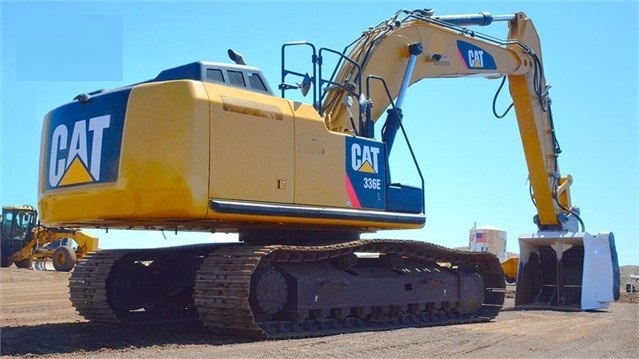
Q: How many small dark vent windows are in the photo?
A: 3